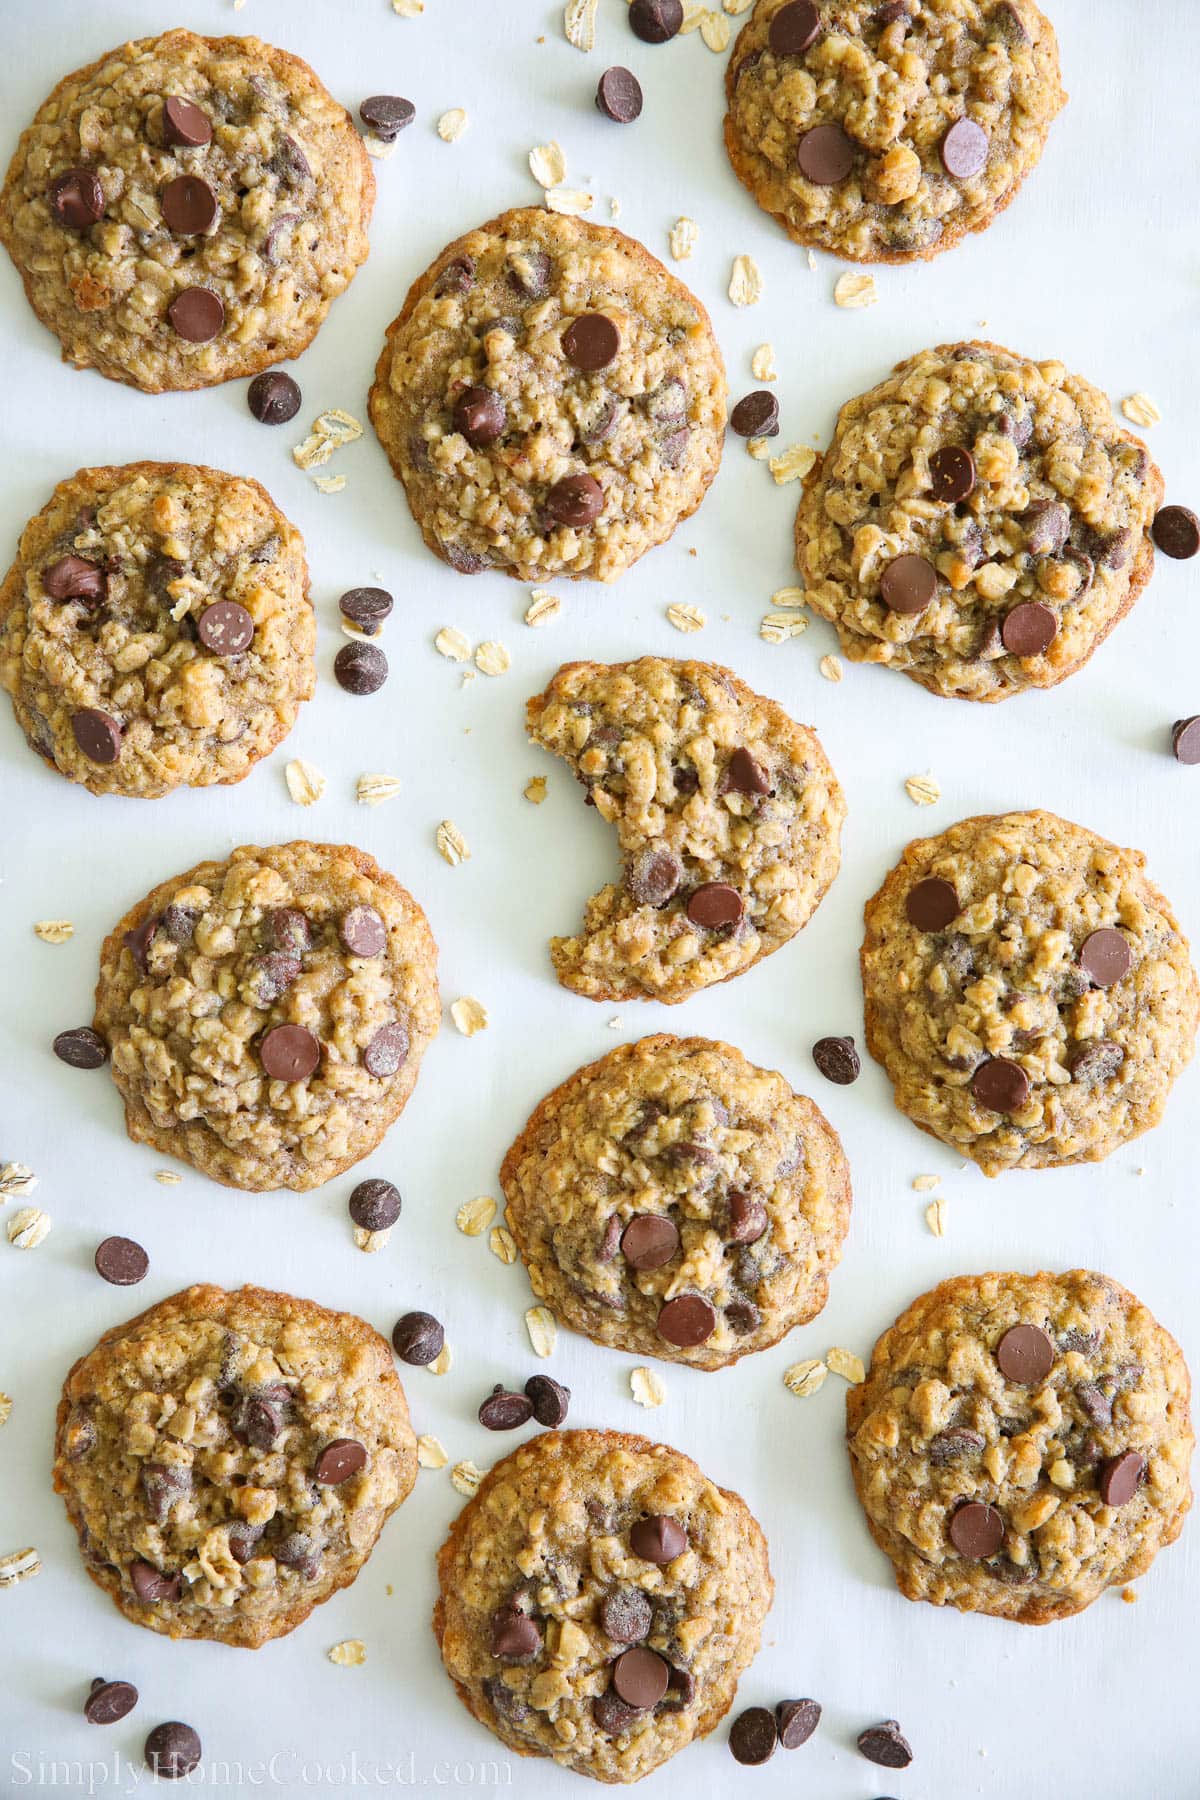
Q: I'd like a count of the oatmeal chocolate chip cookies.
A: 12